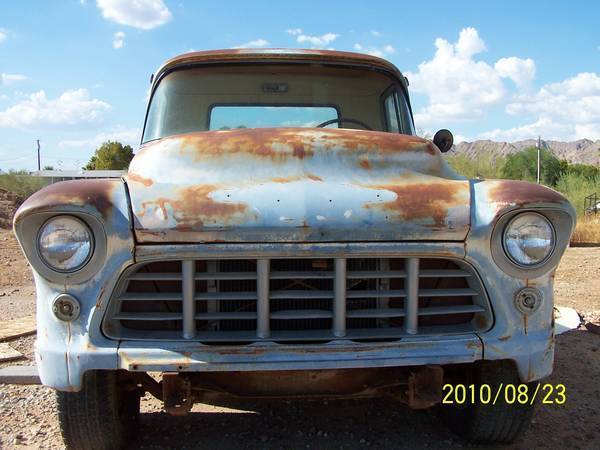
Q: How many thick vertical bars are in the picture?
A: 4